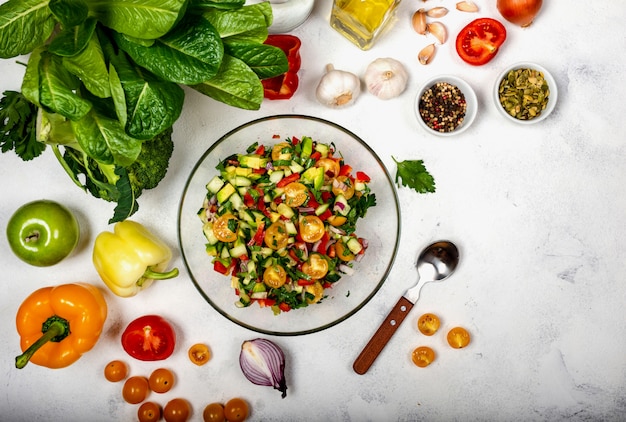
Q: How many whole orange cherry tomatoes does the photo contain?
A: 7